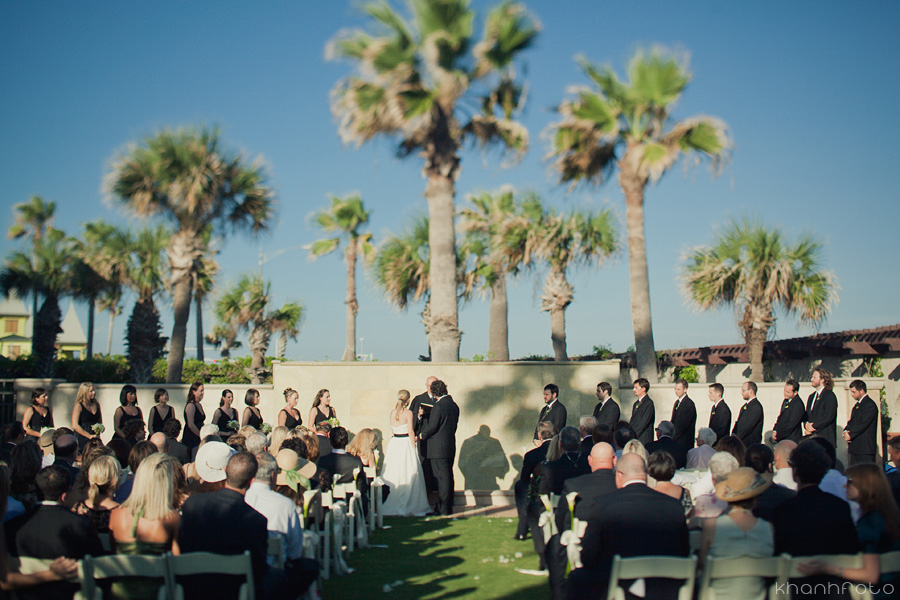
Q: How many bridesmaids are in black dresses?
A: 9